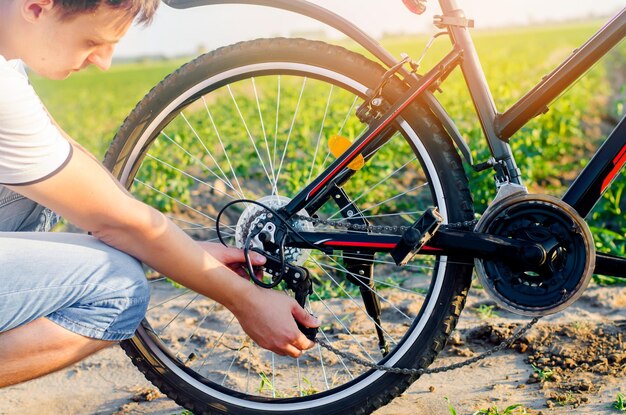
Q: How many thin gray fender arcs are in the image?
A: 1